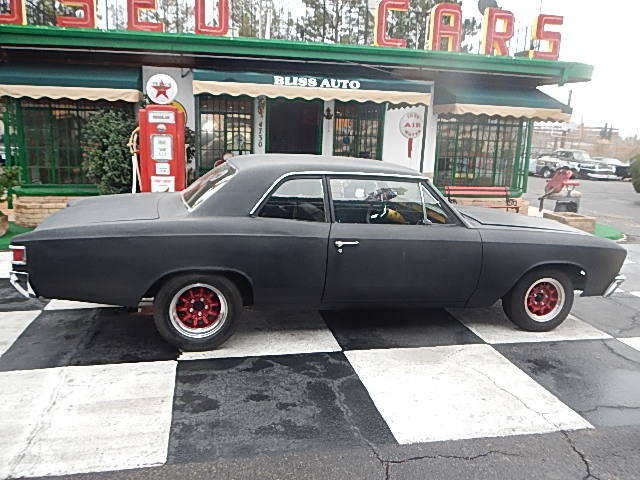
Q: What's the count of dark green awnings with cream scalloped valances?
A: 3